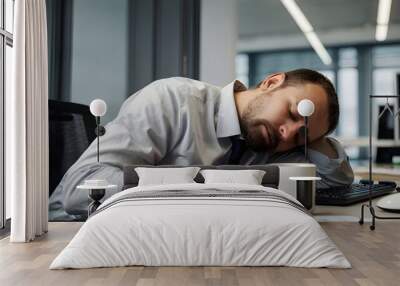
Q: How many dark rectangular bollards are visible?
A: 0